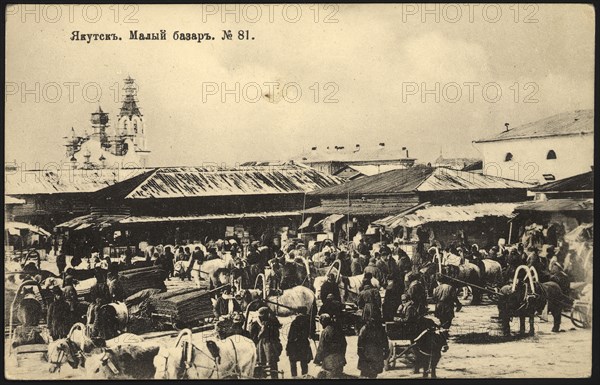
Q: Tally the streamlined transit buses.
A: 0